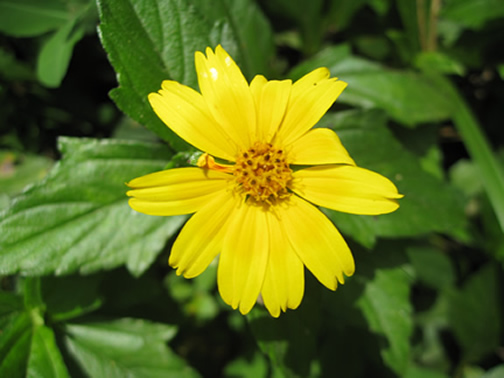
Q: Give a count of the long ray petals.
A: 11